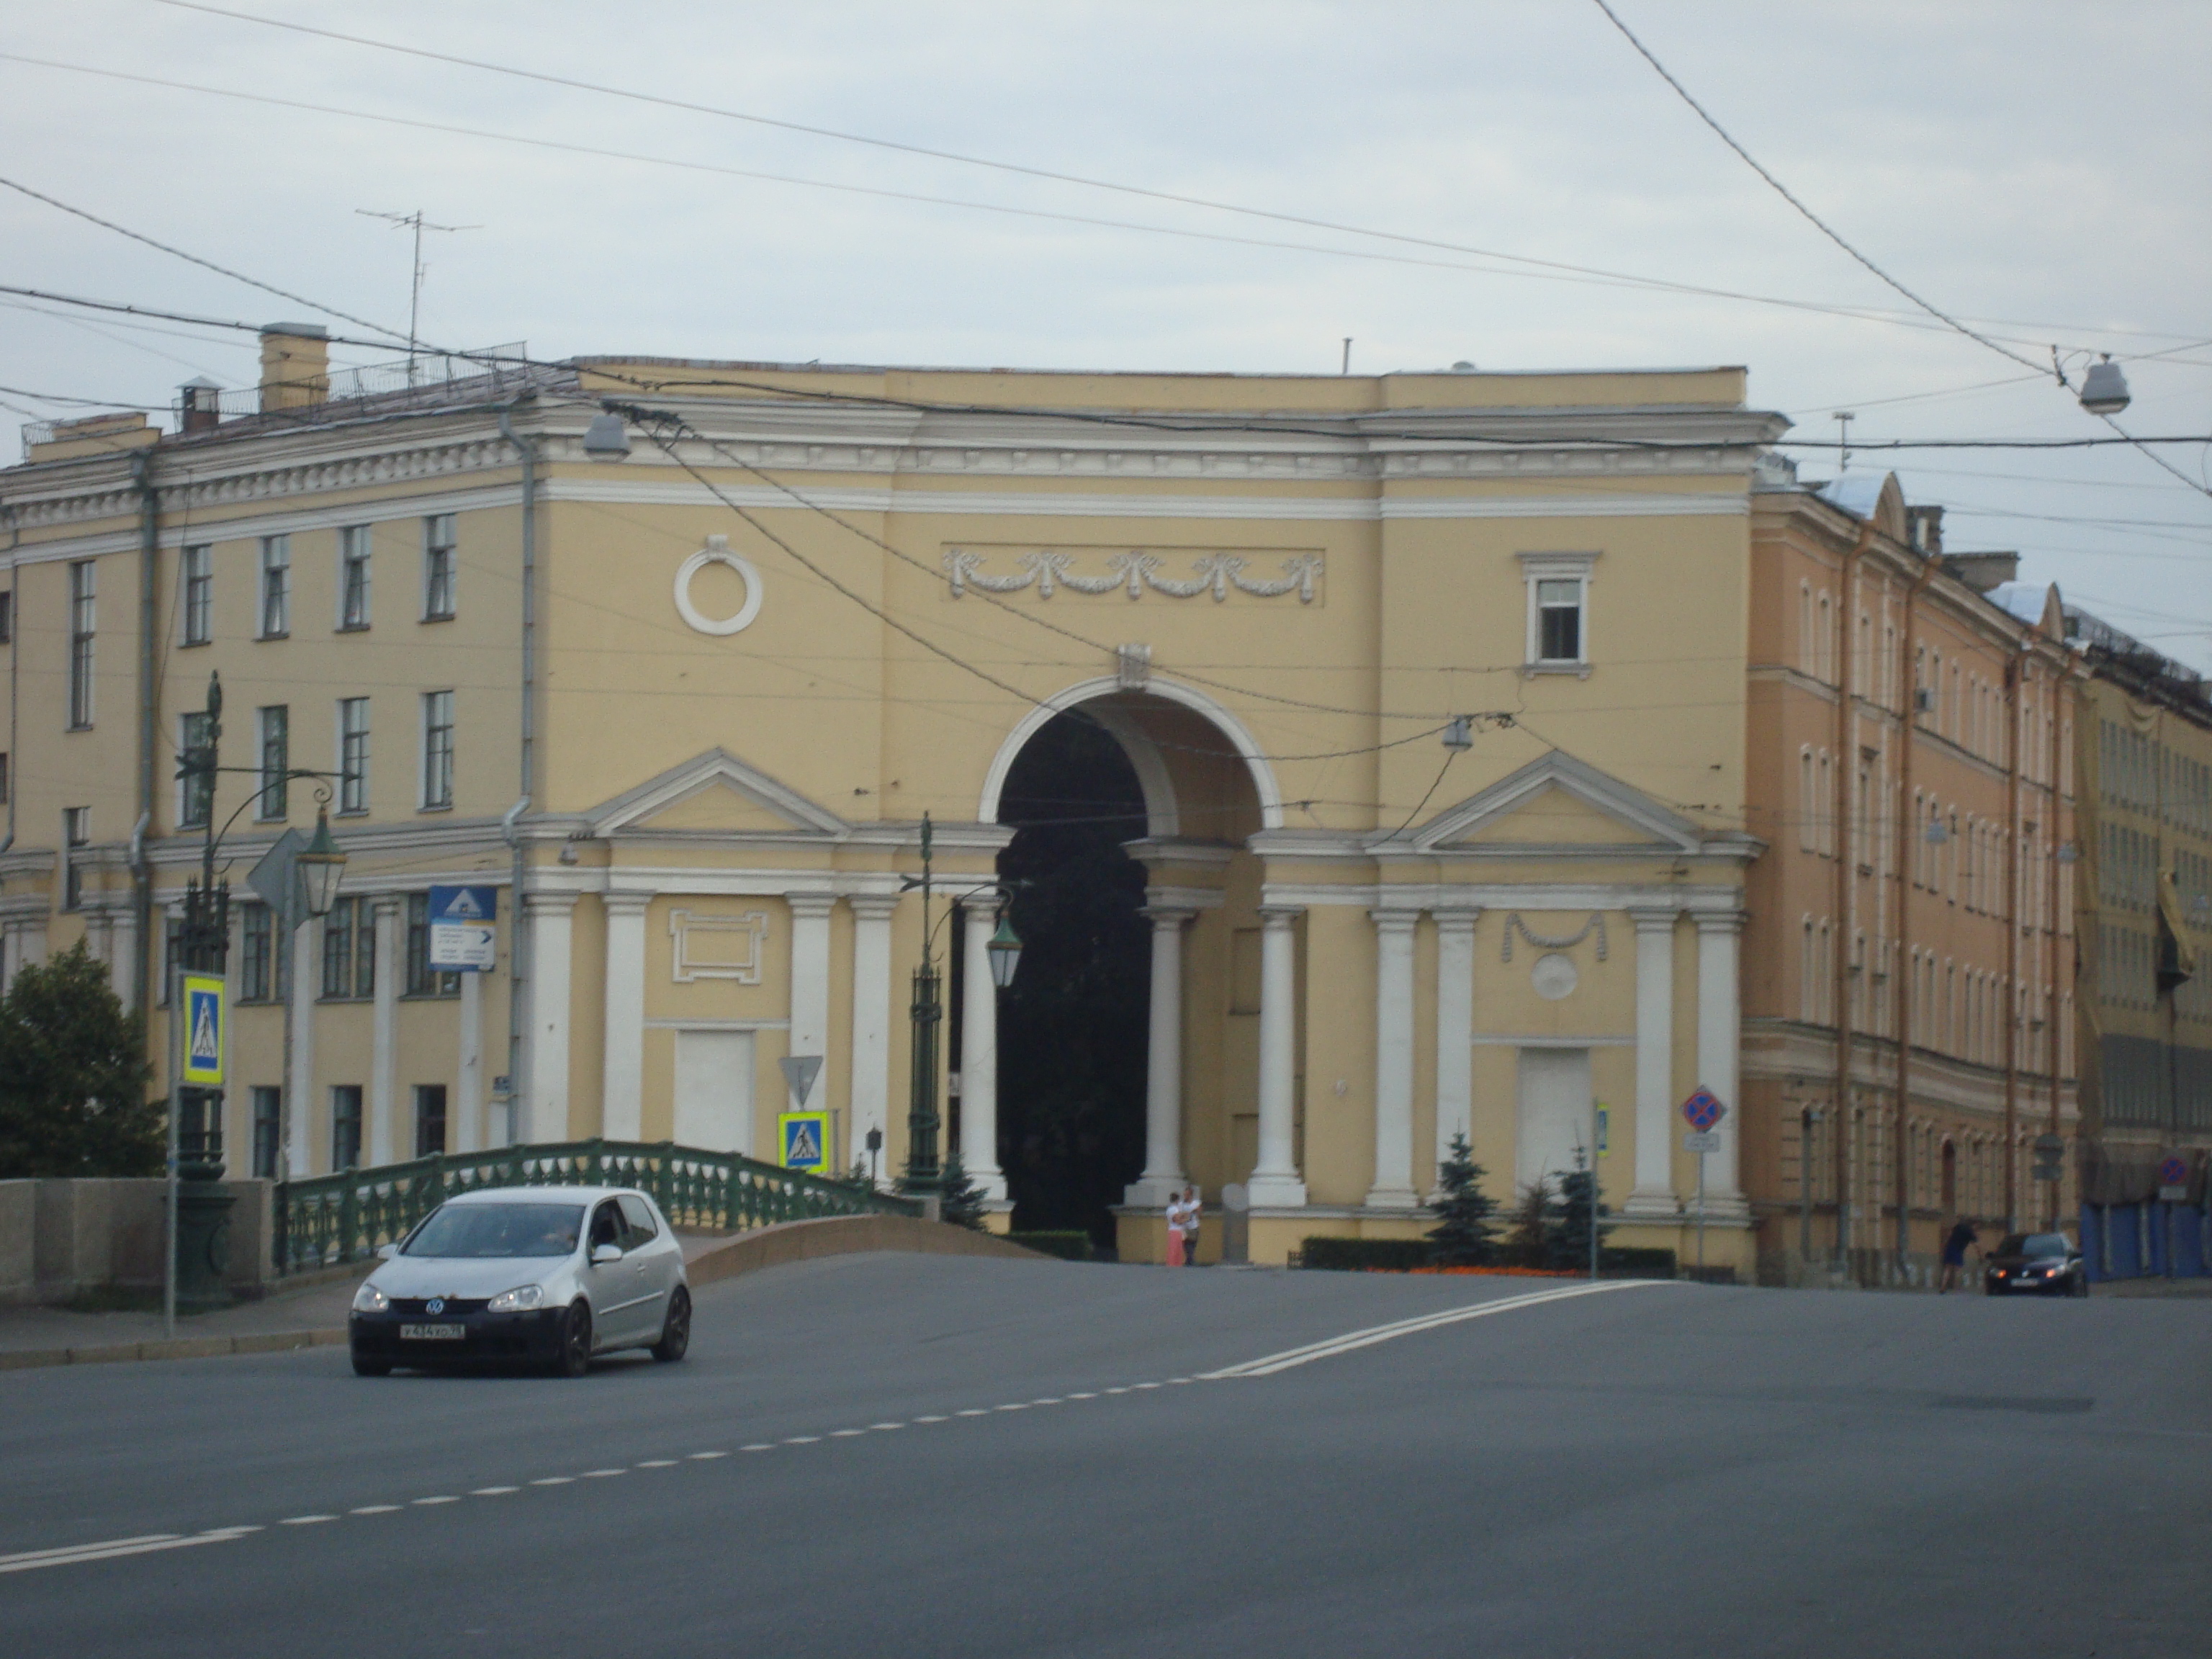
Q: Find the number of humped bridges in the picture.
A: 1